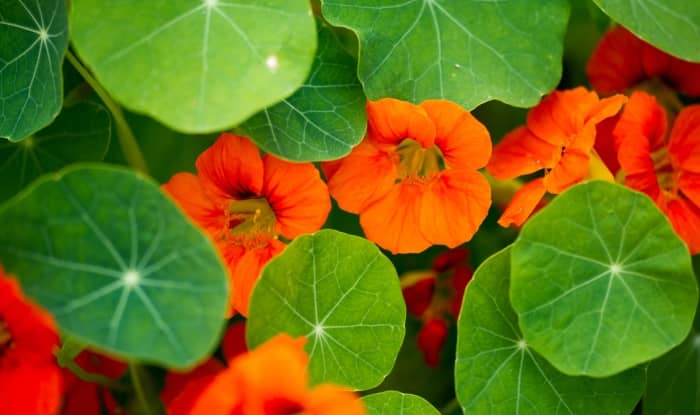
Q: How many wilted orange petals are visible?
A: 0